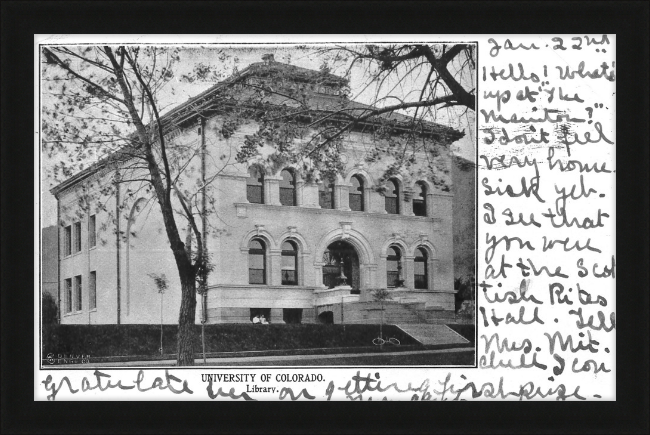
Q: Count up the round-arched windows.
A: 10